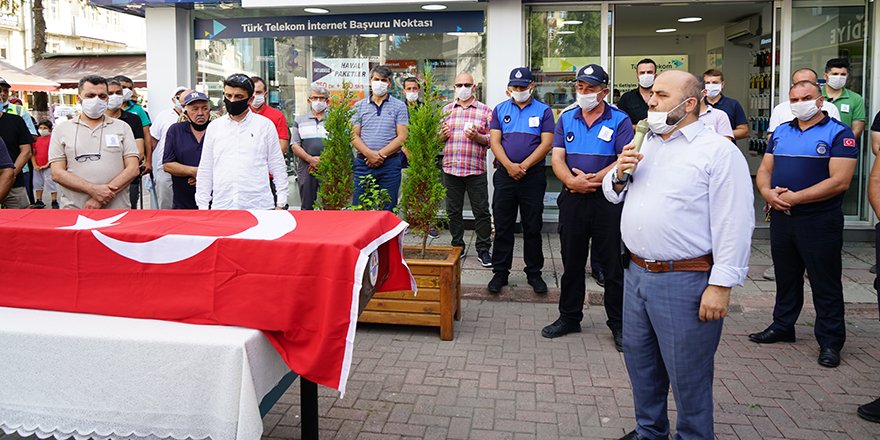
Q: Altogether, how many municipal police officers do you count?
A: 3